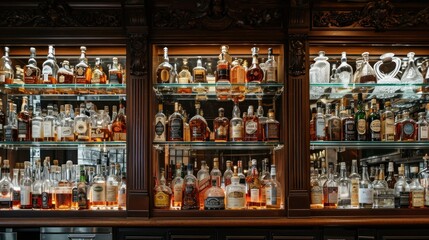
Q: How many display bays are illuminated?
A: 3